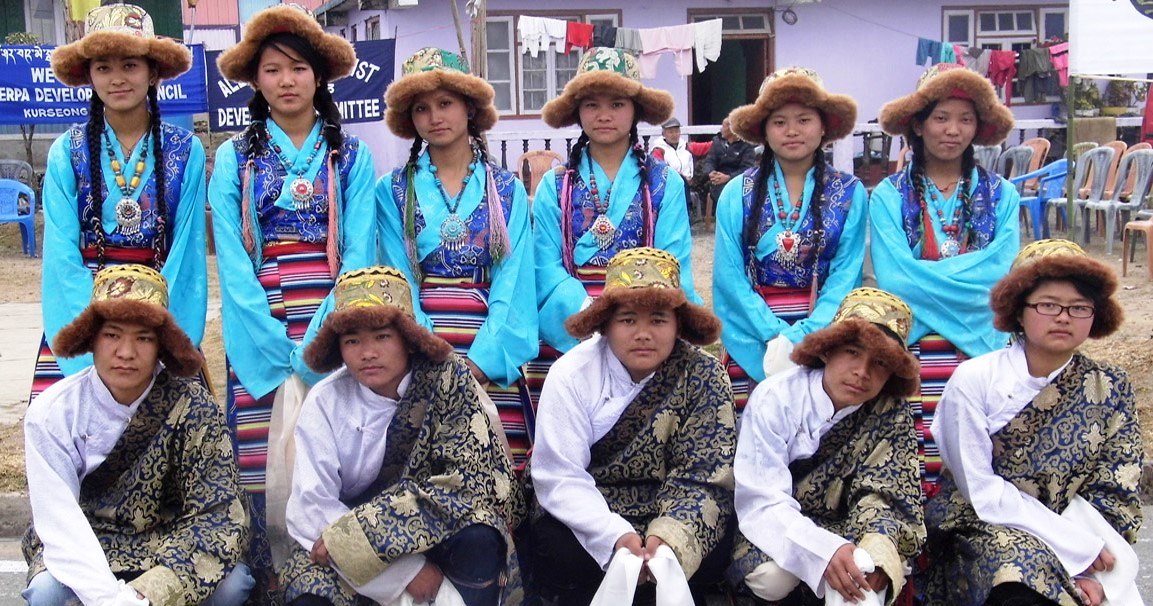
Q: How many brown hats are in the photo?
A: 11